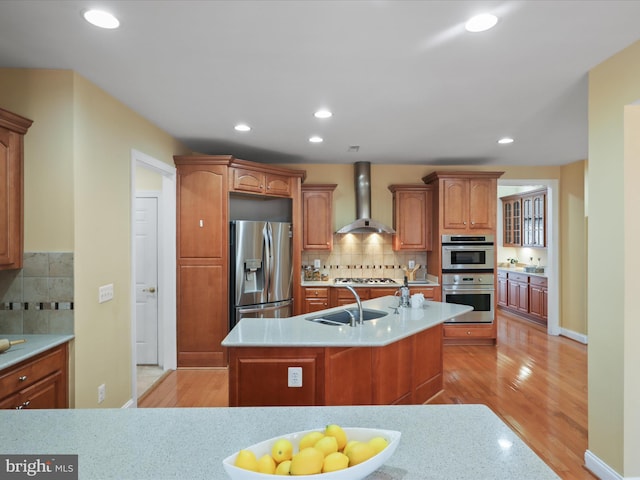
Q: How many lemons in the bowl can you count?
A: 12